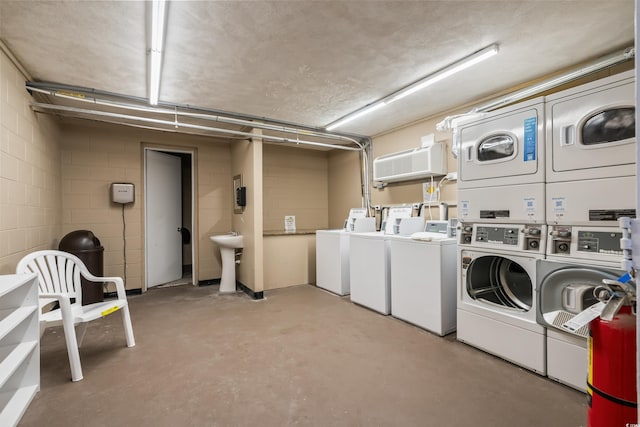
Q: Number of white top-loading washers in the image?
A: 3